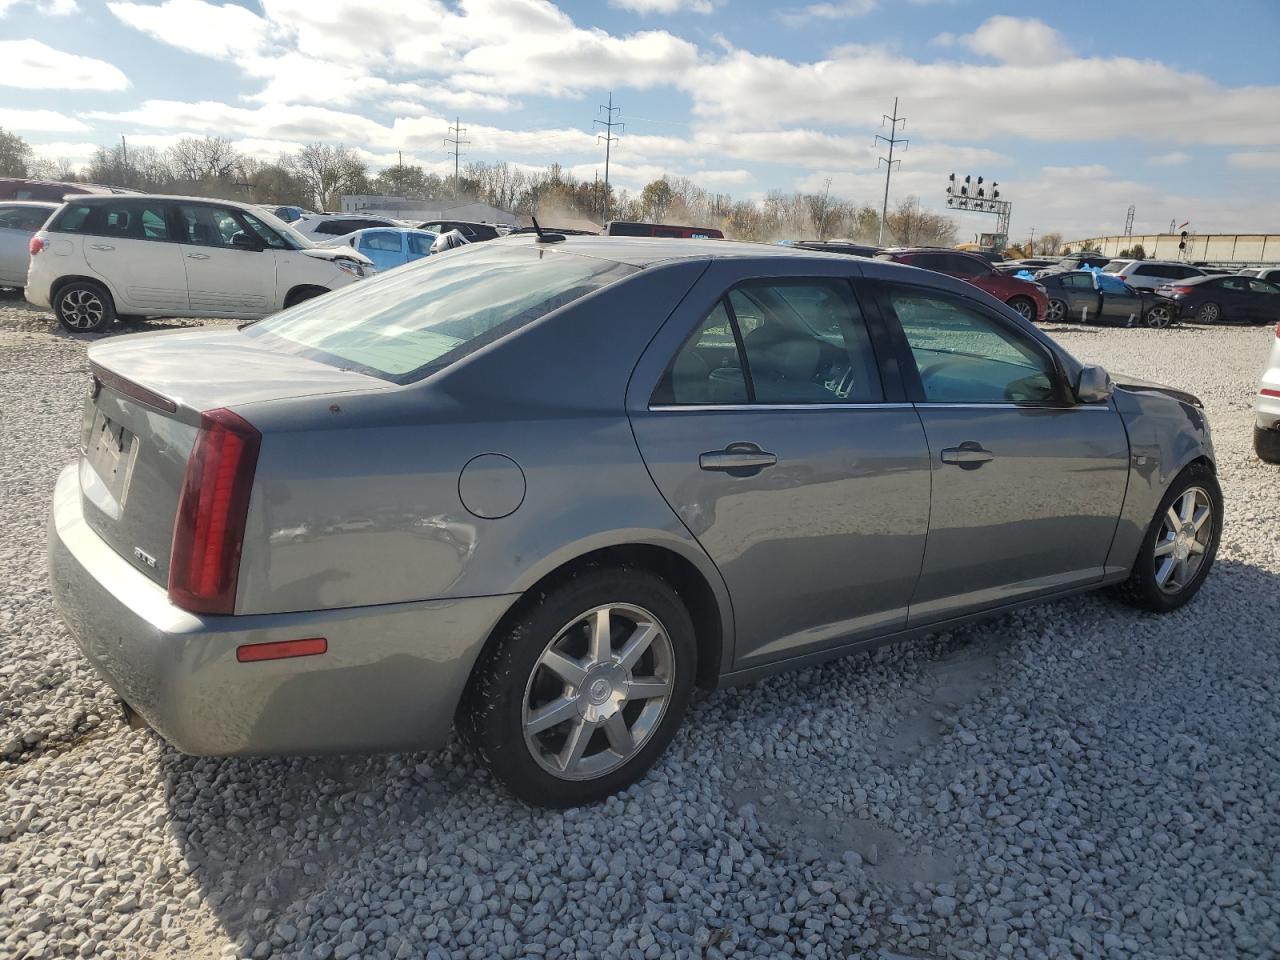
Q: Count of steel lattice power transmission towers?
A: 3